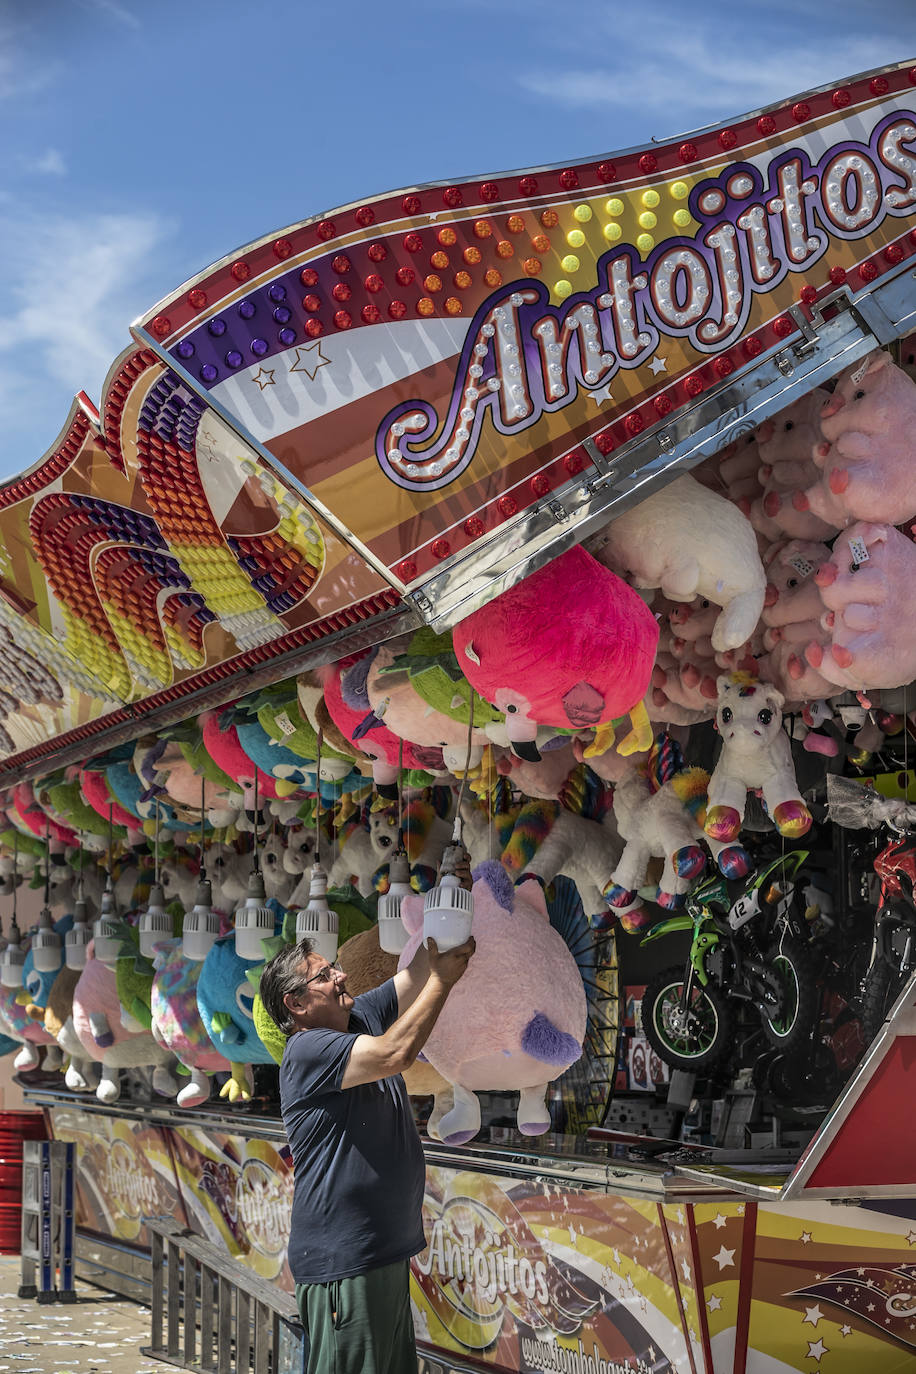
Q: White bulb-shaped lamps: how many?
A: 10